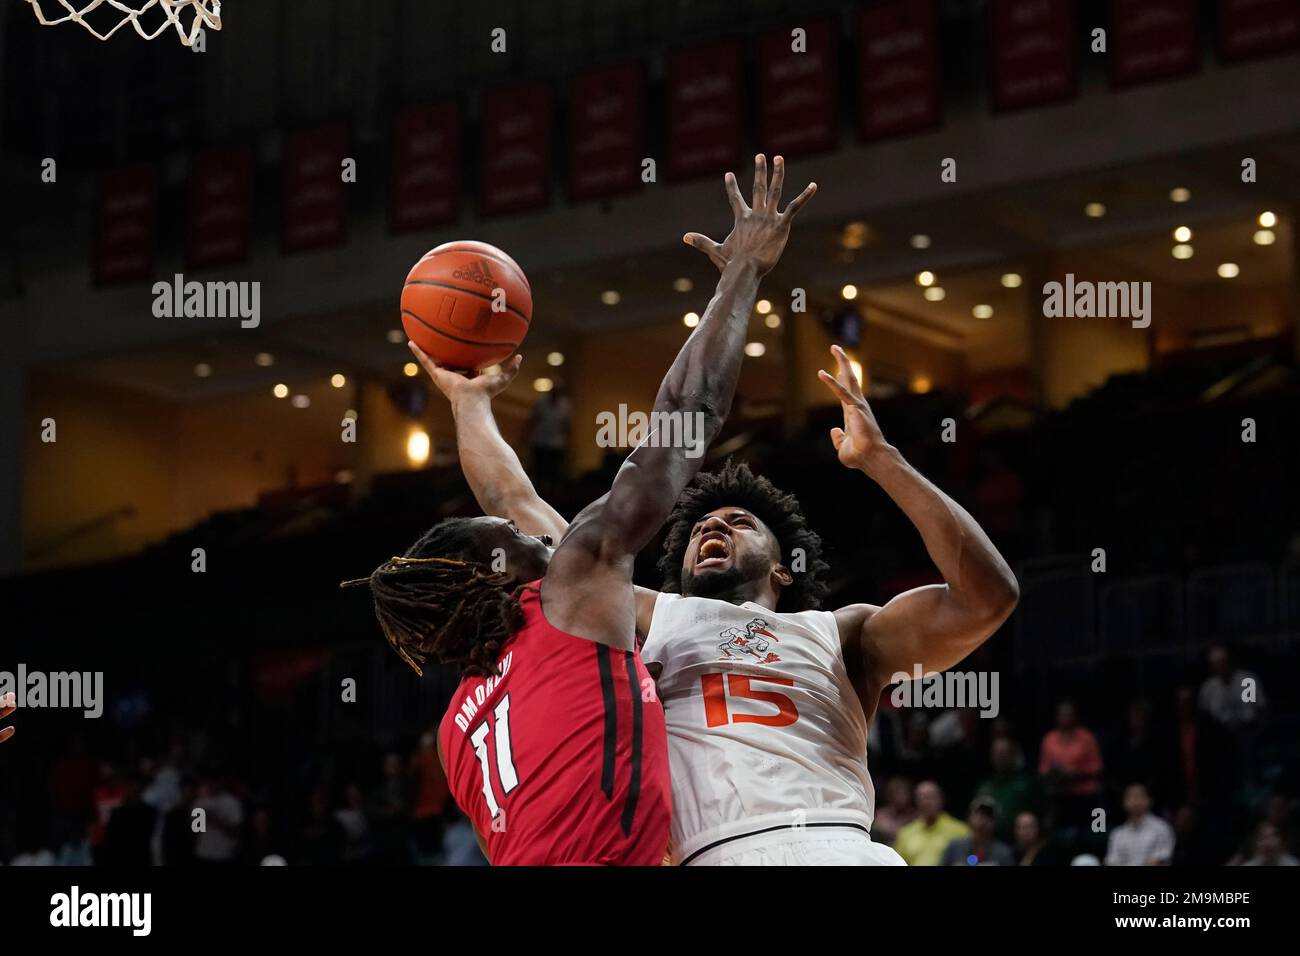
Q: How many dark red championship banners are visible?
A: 12